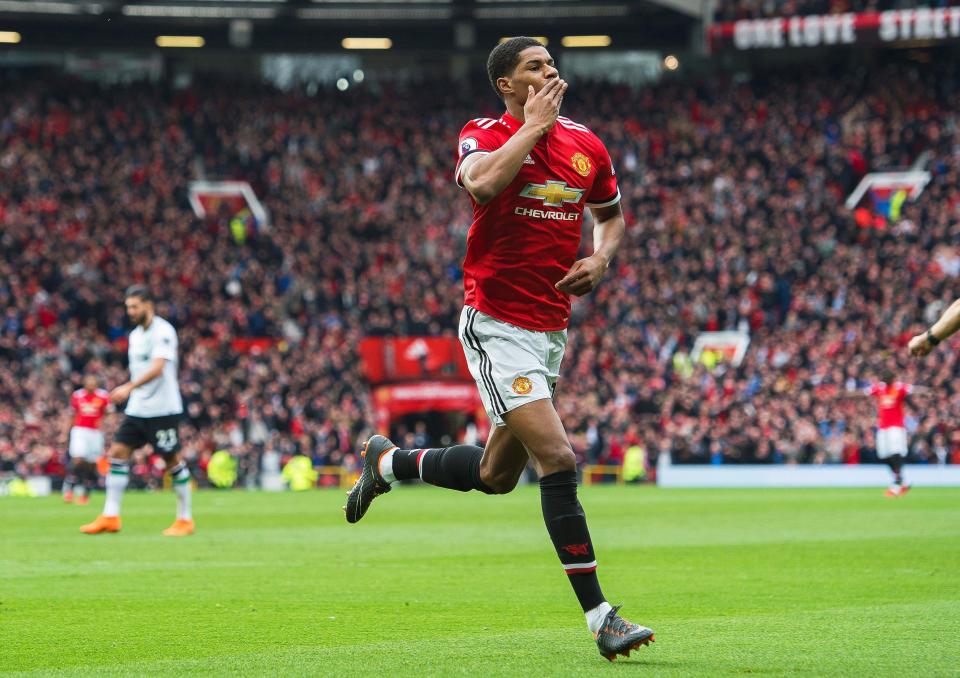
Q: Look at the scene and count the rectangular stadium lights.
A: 5